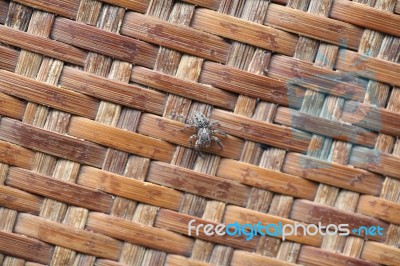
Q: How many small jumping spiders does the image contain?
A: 1